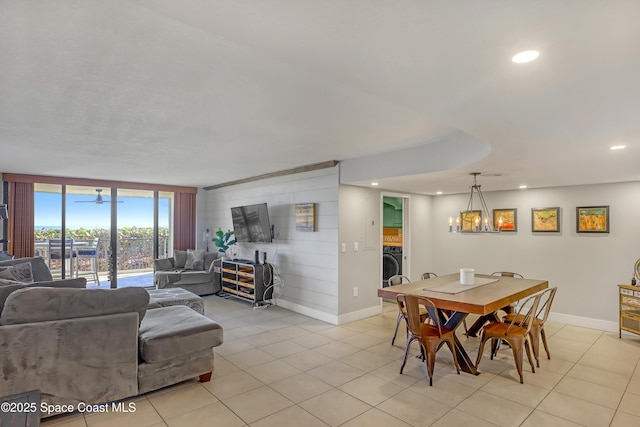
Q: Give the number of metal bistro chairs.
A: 6